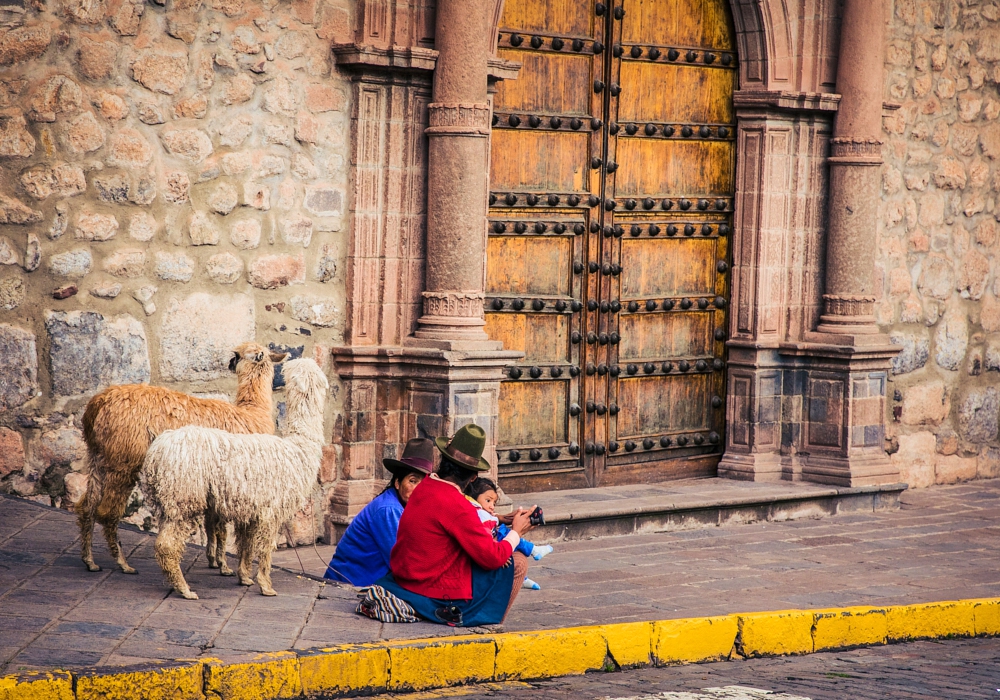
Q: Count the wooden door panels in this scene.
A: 12